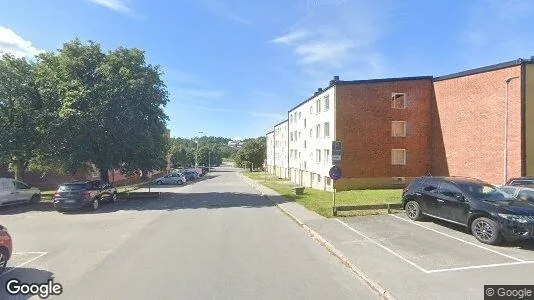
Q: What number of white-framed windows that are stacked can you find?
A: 3